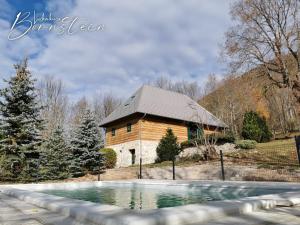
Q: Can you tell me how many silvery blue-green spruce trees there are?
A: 3